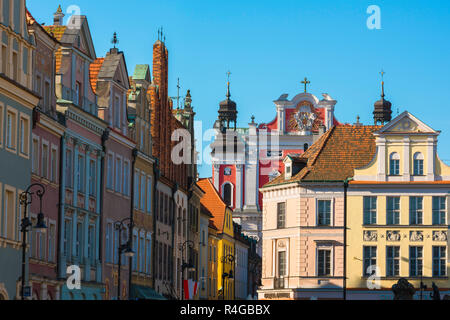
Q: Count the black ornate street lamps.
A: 4